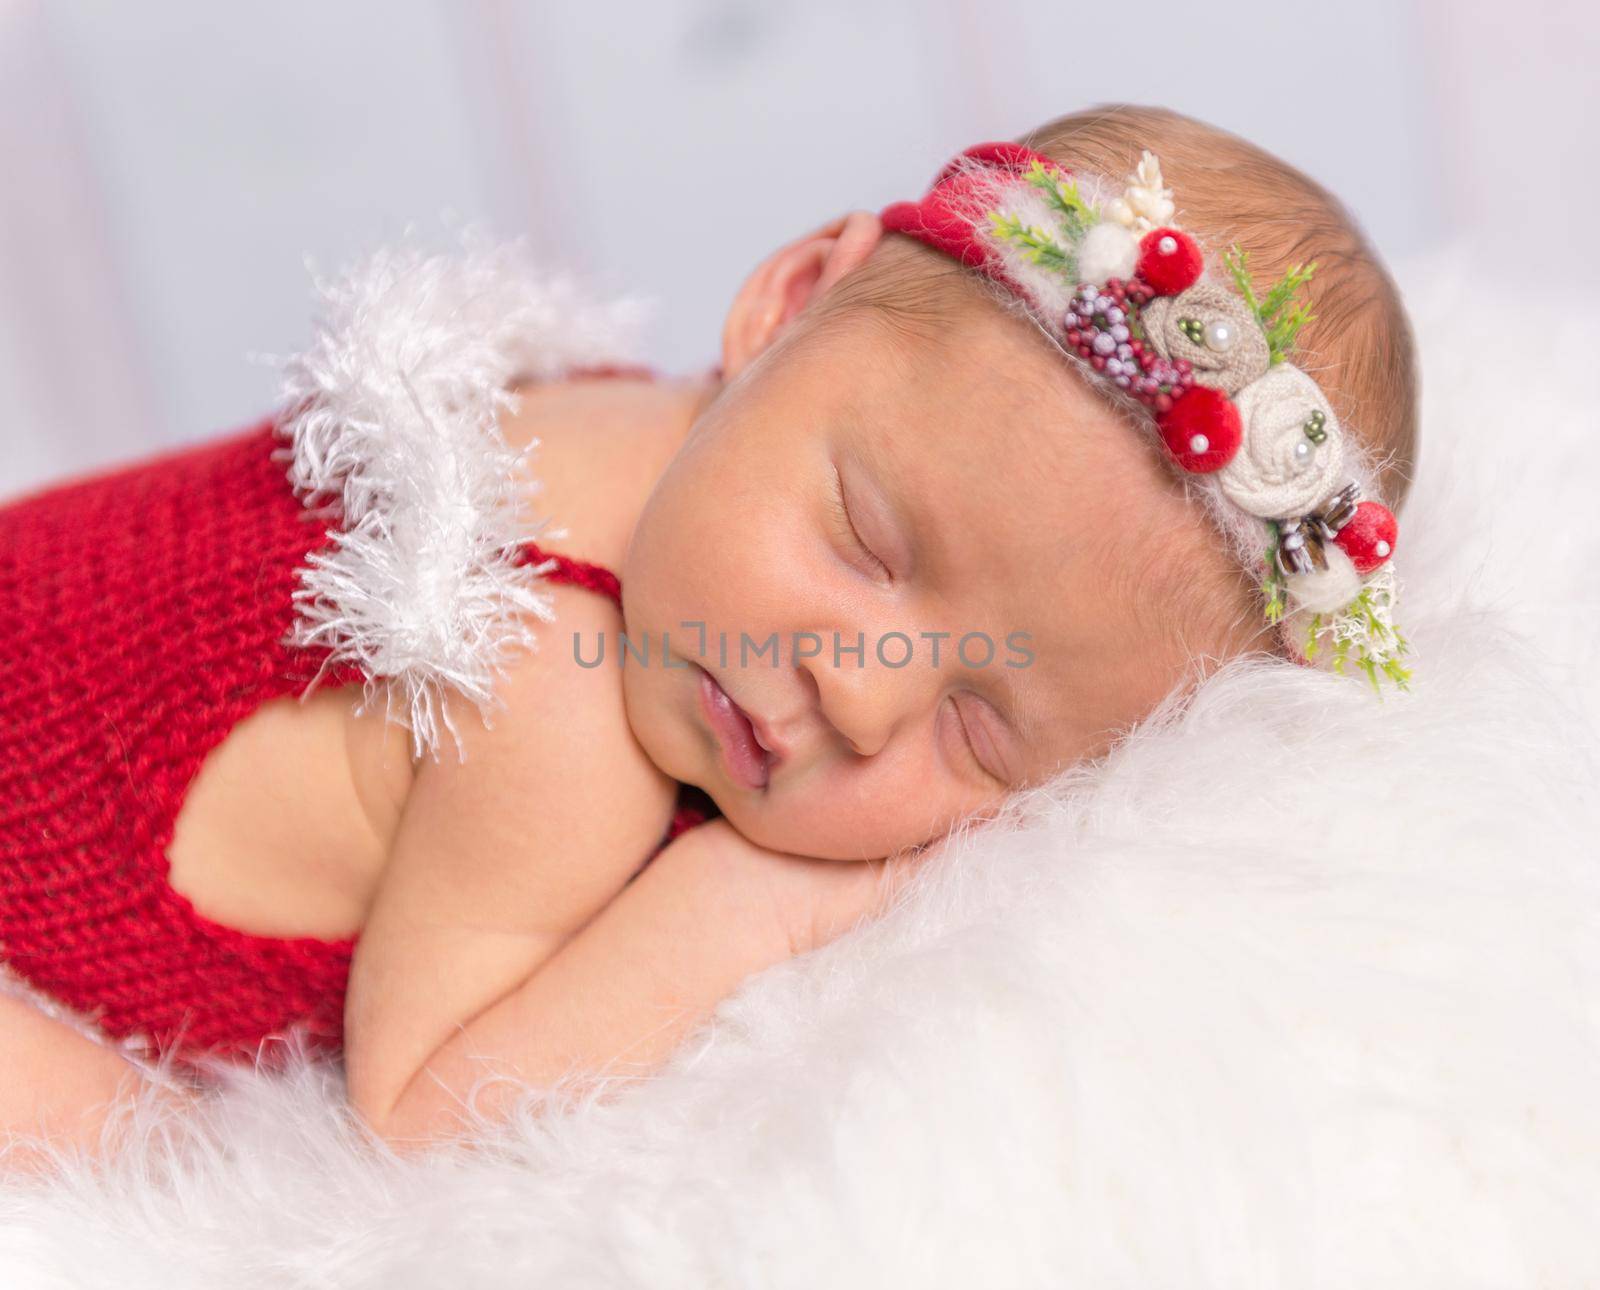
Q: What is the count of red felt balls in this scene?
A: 3